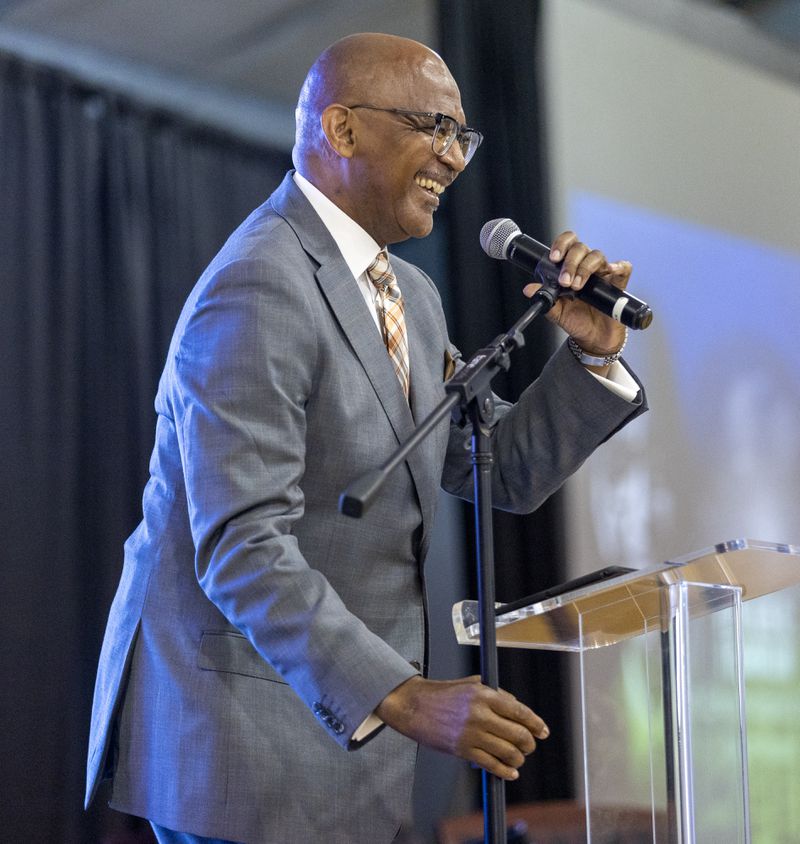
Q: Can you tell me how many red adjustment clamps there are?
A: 0